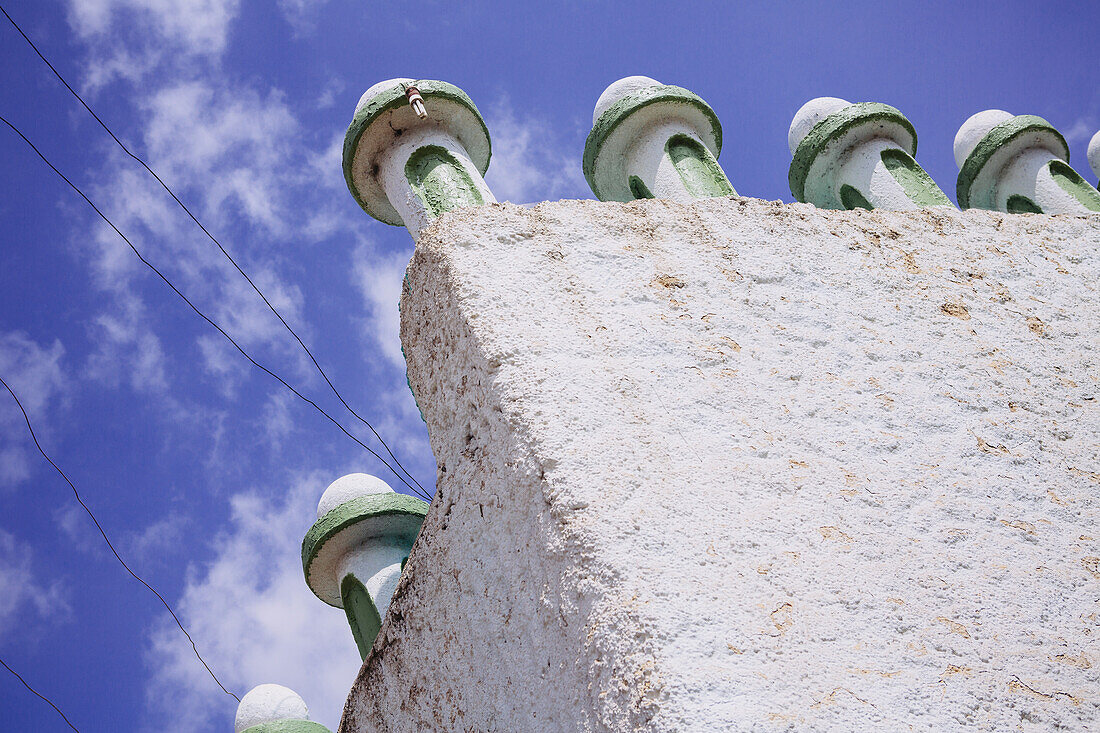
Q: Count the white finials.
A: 7